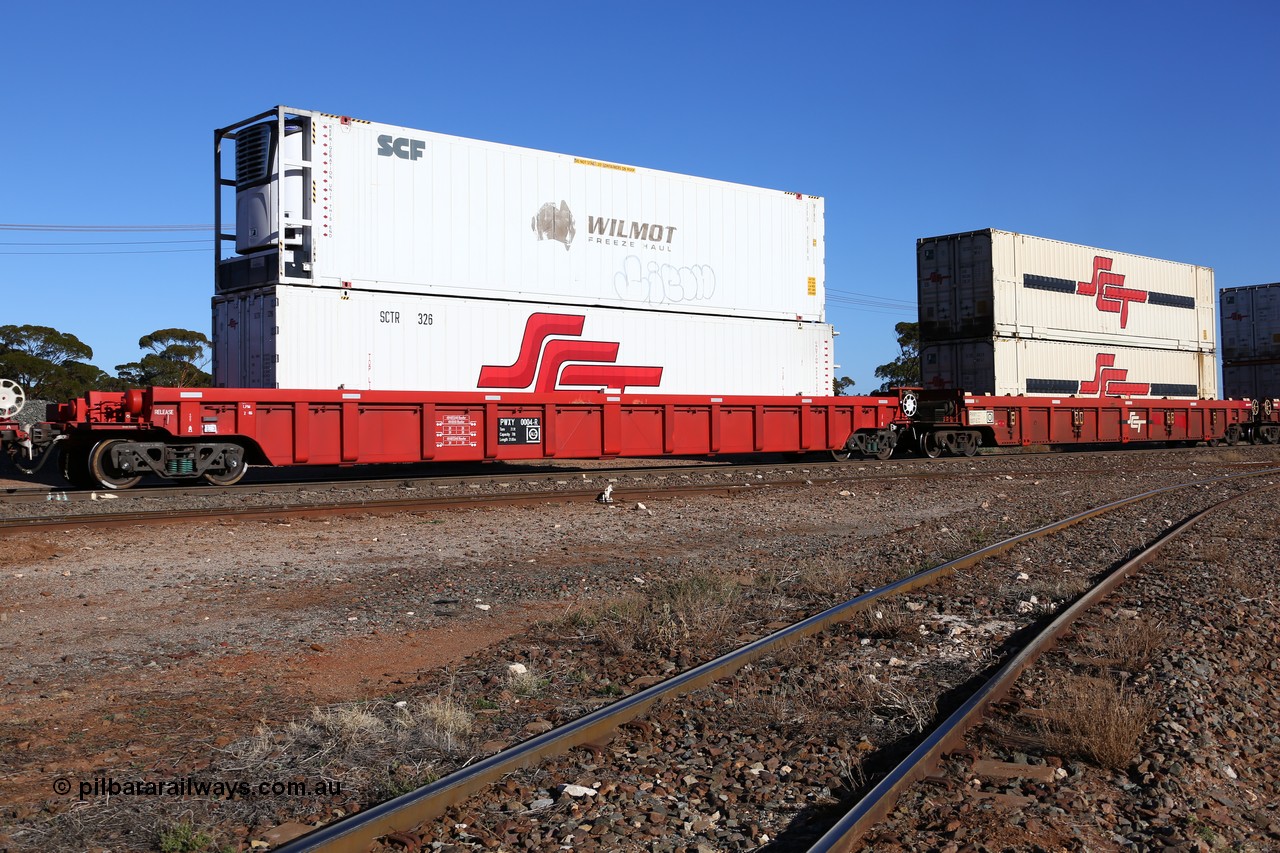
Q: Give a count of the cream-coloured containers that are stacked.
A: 2